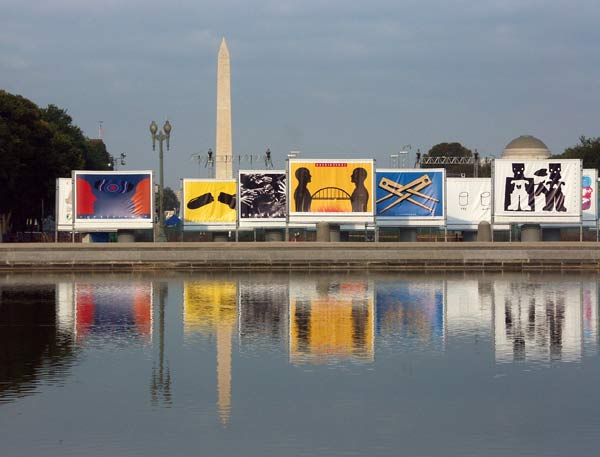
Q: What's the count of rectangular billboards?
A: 9